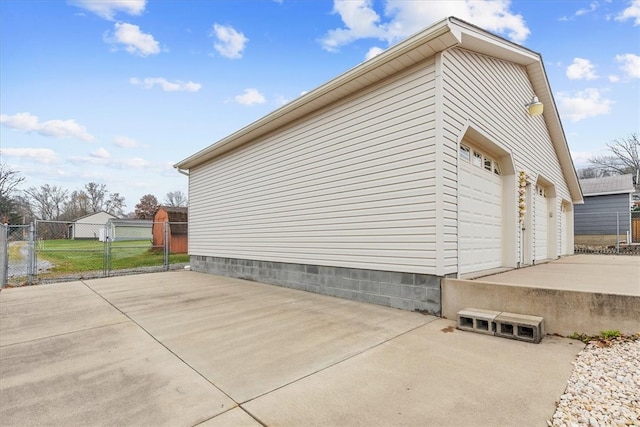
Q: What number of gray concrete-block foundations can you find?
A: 1